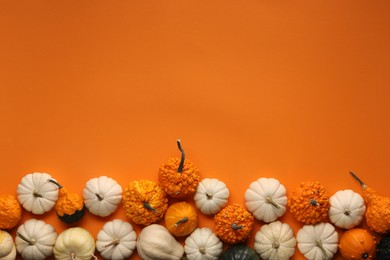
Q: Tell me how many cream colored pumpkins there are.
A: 13